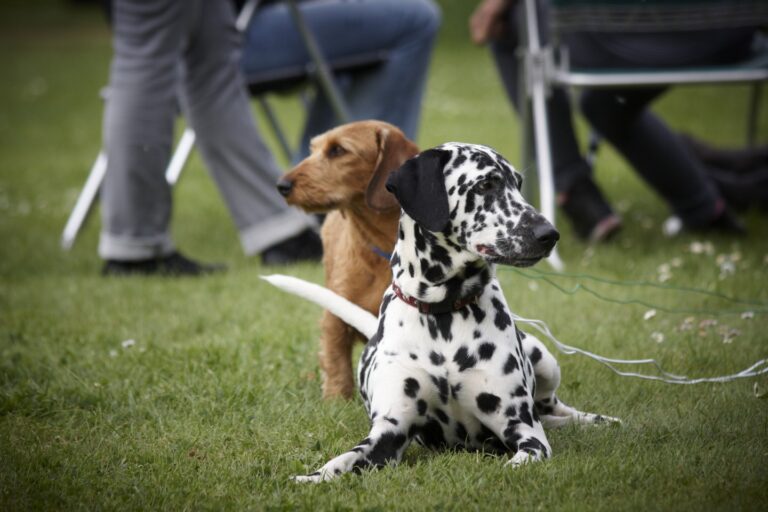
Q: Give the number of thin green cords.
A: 2